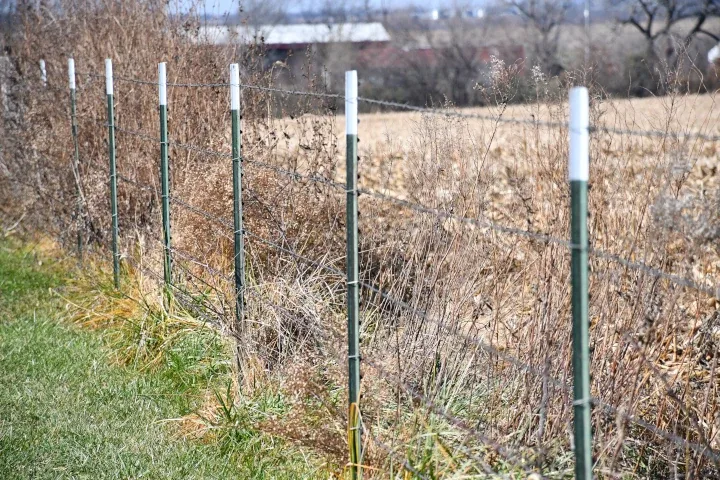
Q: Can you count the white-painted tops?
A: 7